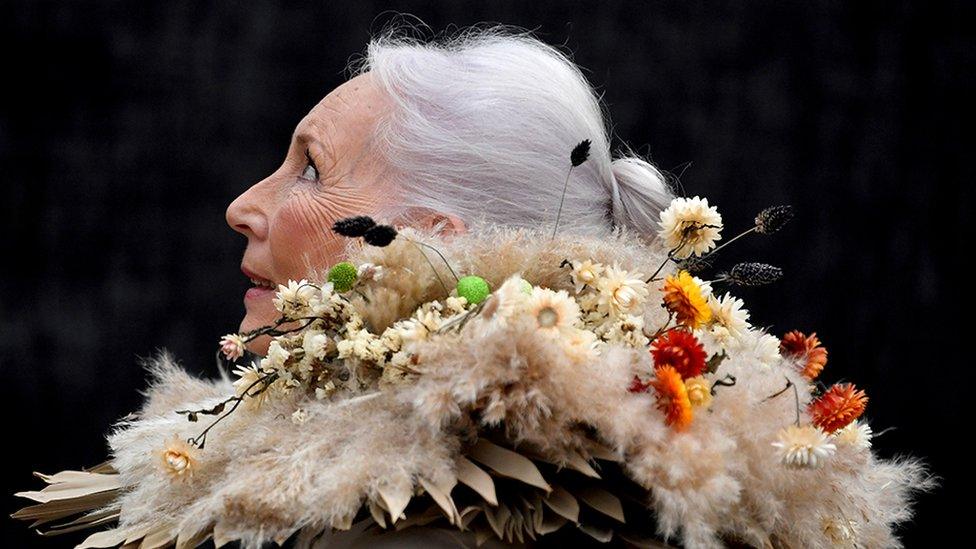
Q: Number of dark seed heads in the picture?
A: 5